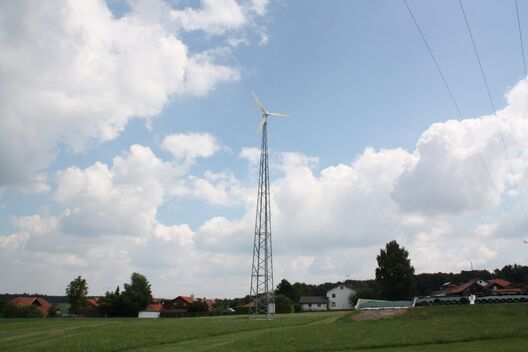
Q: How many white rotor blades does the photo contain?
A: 3